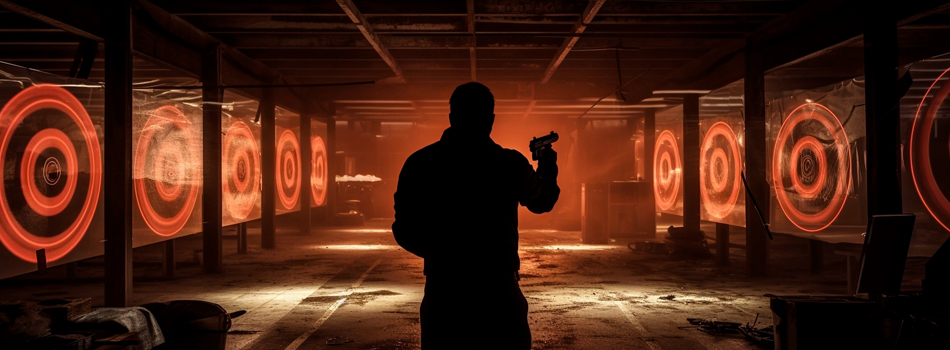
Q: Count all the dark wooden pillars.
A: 9